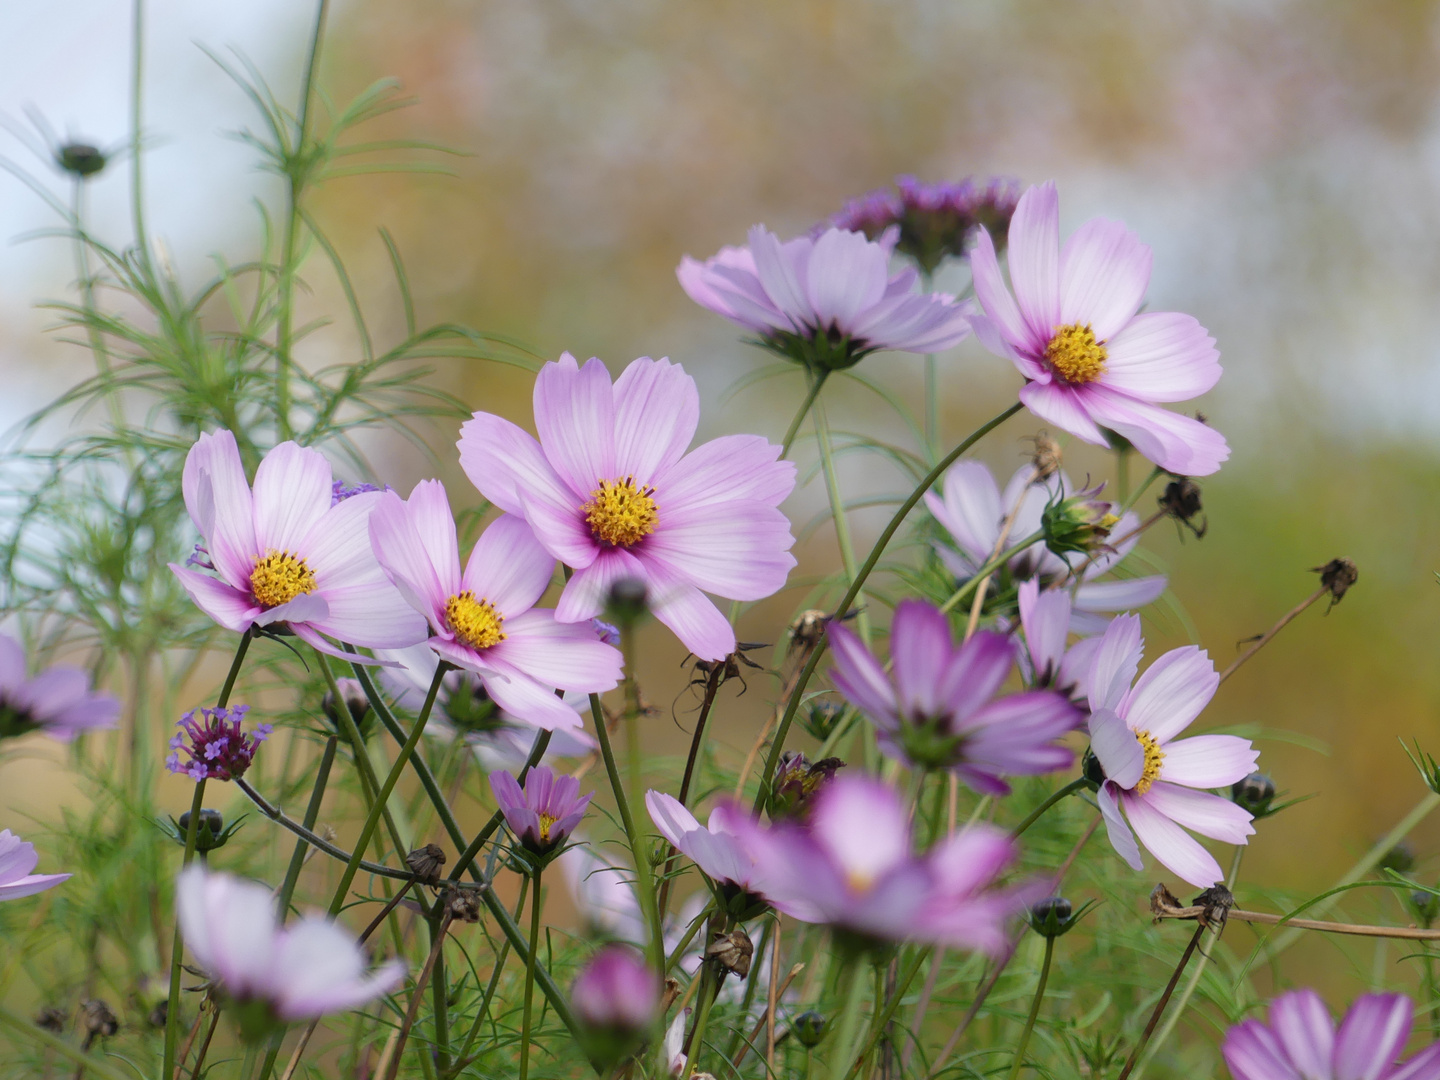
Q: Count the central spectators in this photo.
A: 0